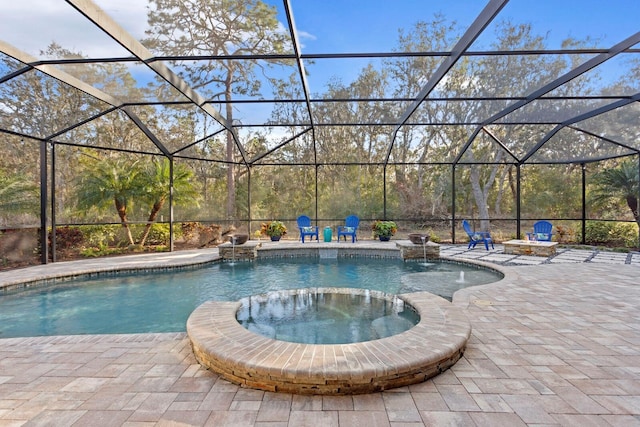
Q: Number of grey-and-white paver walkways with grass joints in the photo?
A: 1